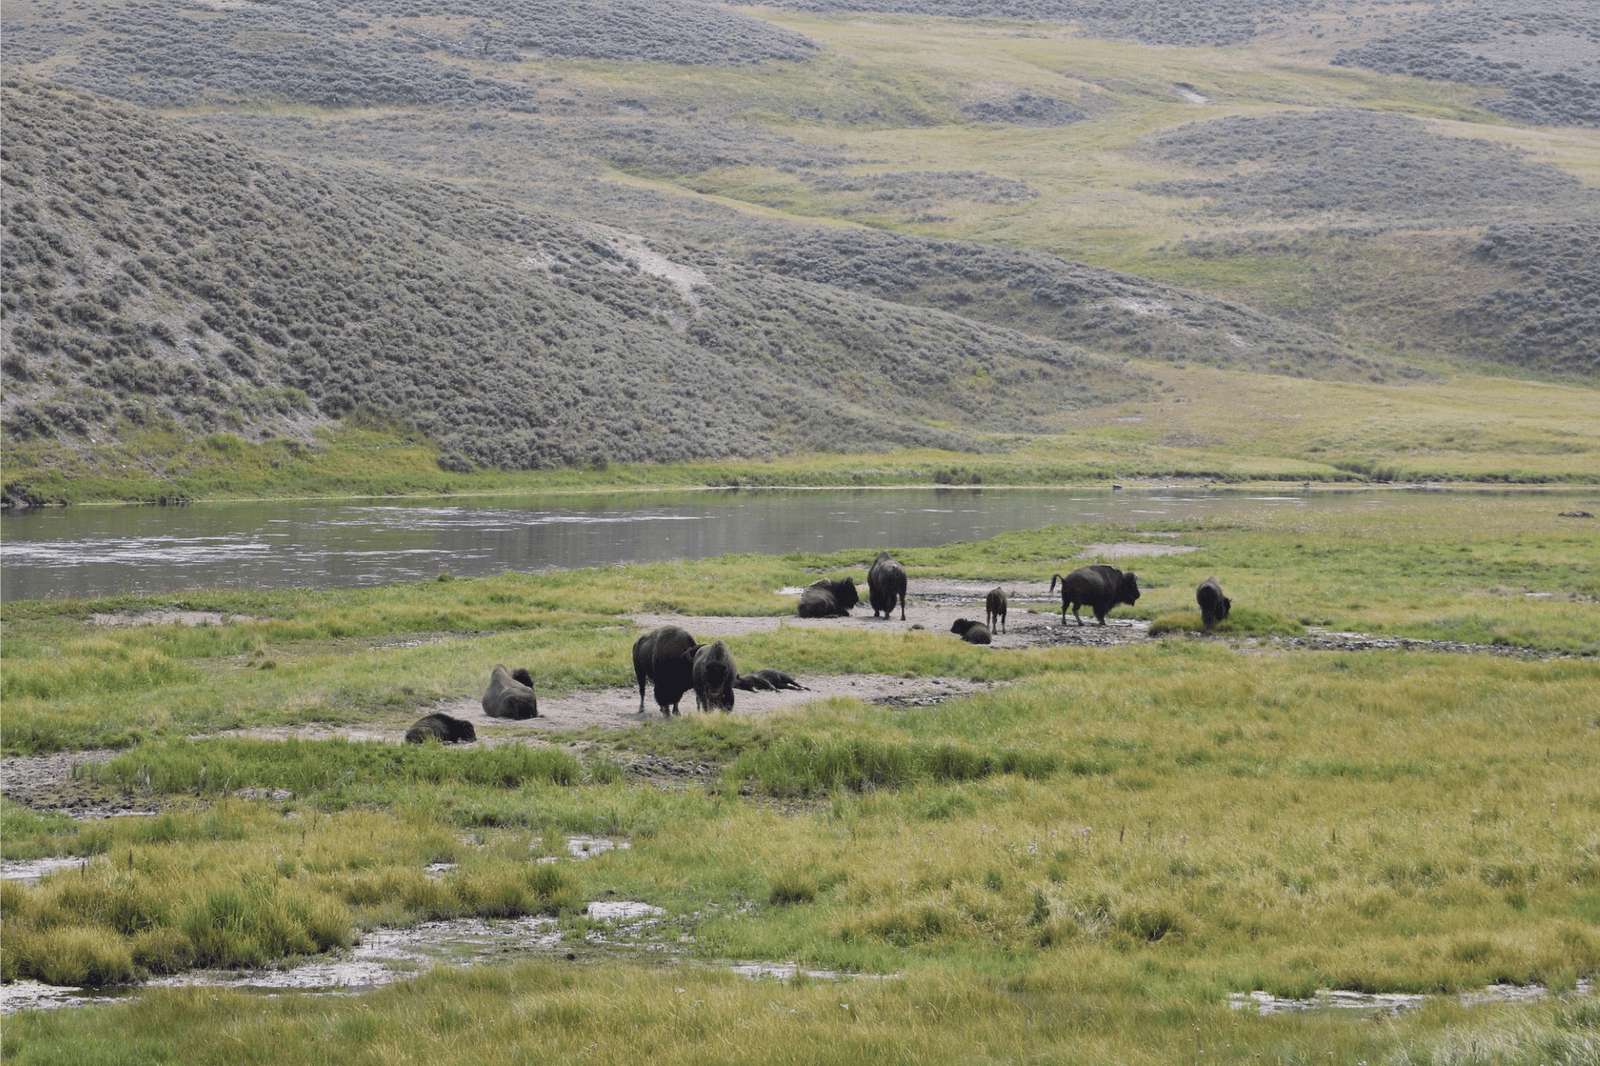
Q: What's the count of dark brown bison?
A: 11